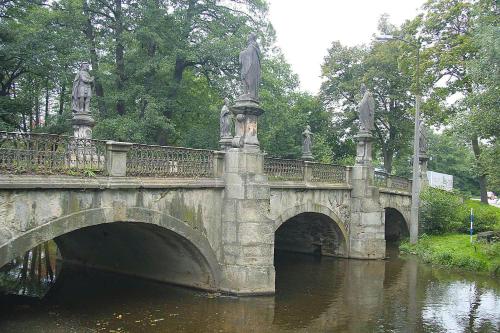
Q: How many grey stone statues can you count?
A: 6